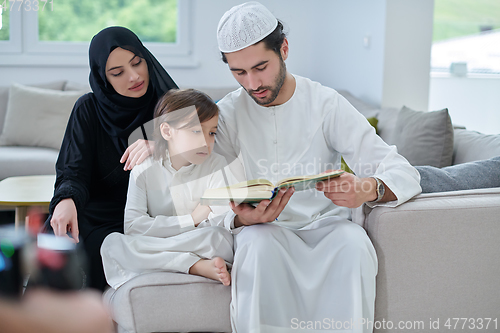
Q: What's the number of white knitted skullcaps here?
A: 1